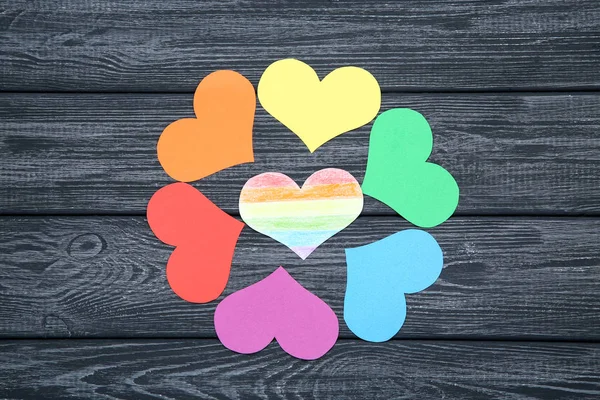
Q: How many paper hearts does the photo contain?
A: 7